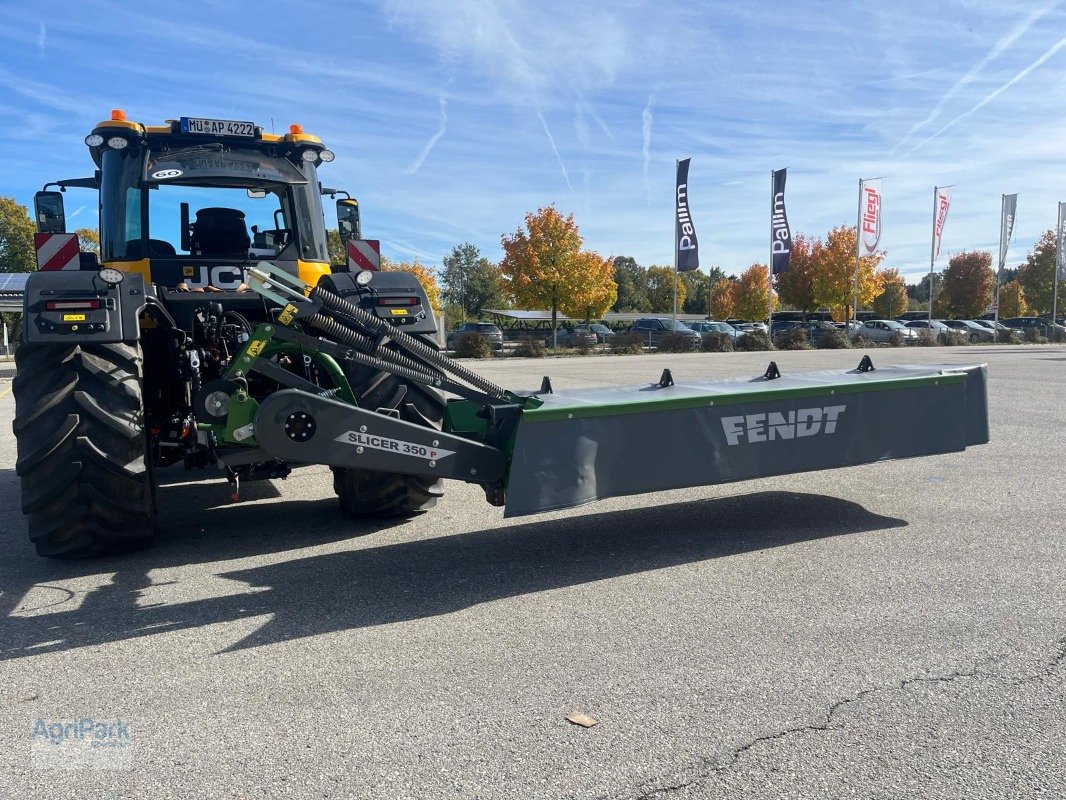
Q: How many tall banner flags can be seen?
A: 6